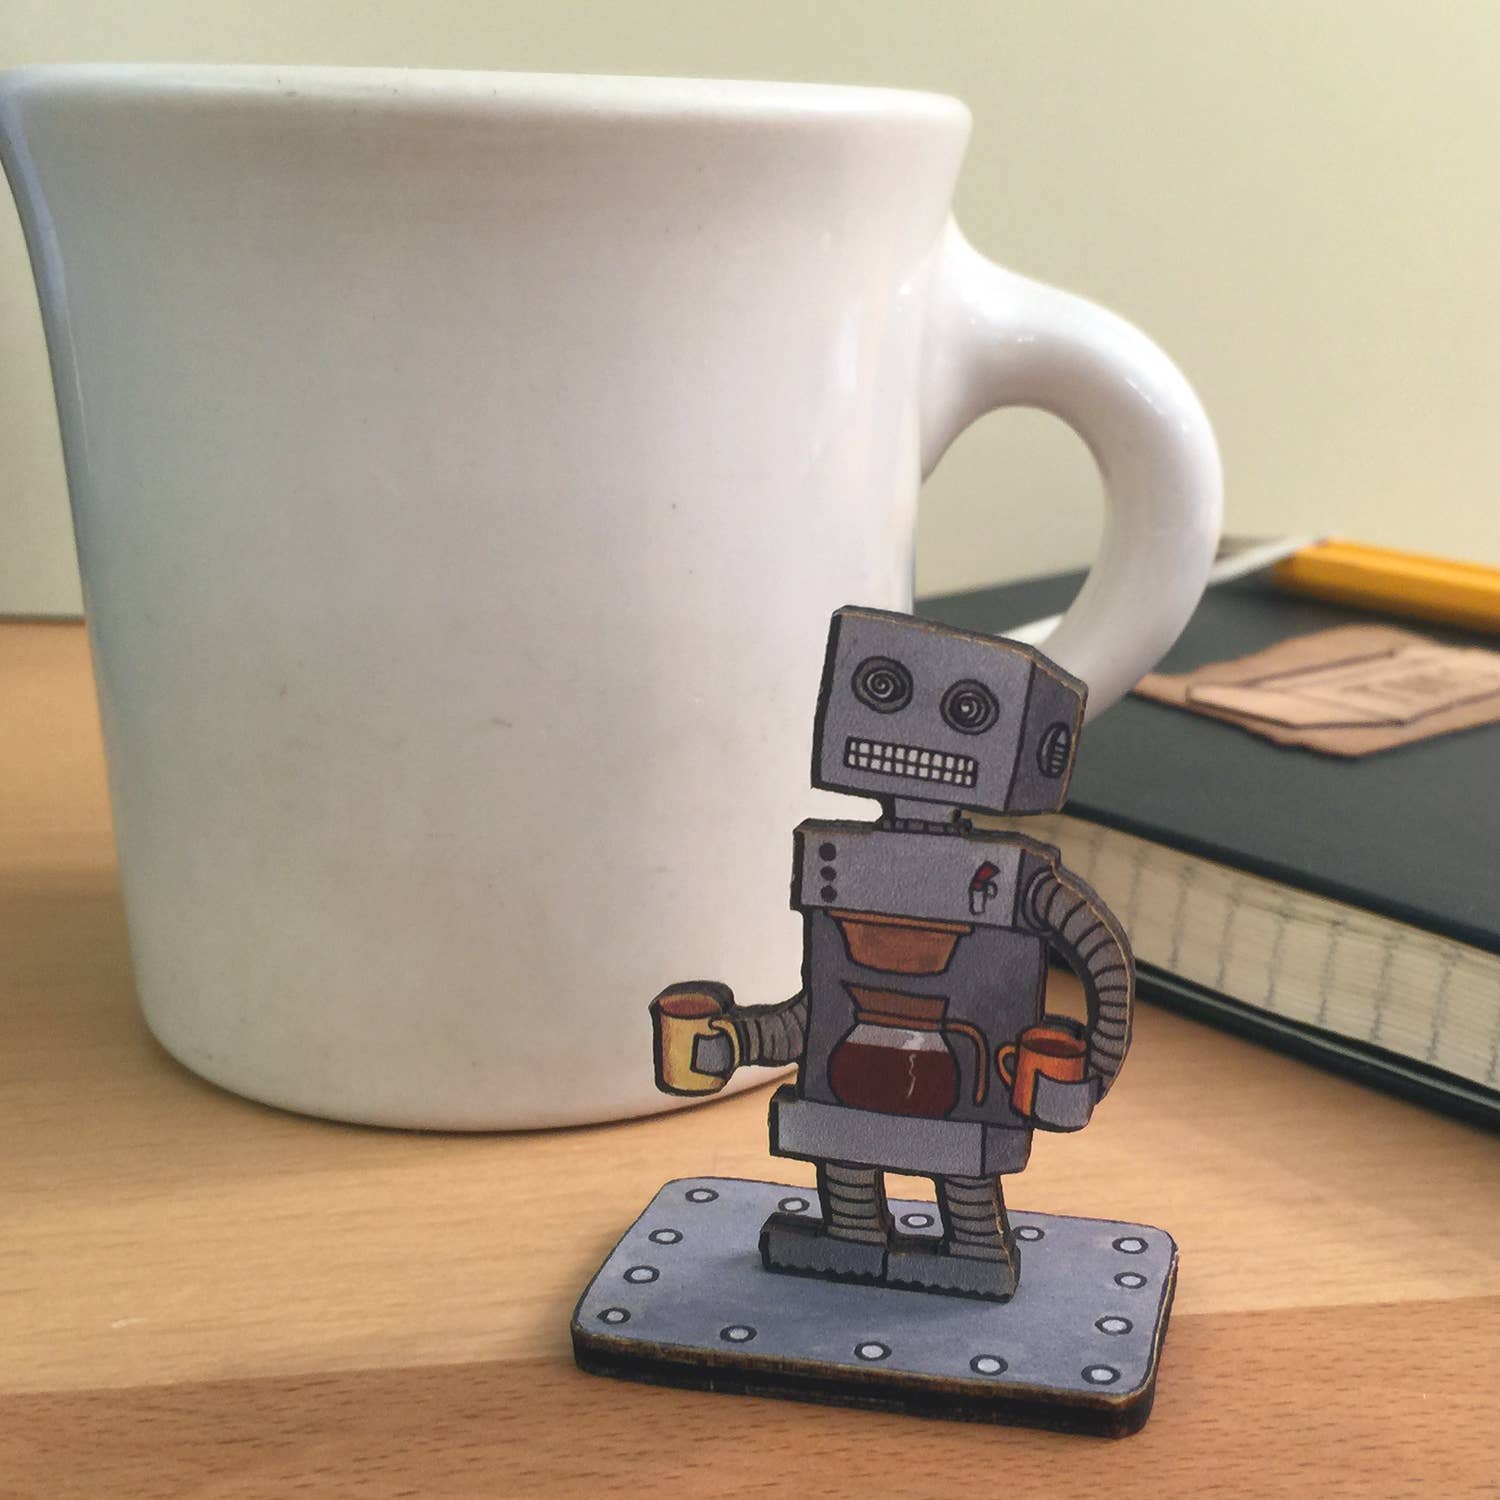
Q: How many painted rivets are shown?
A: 14